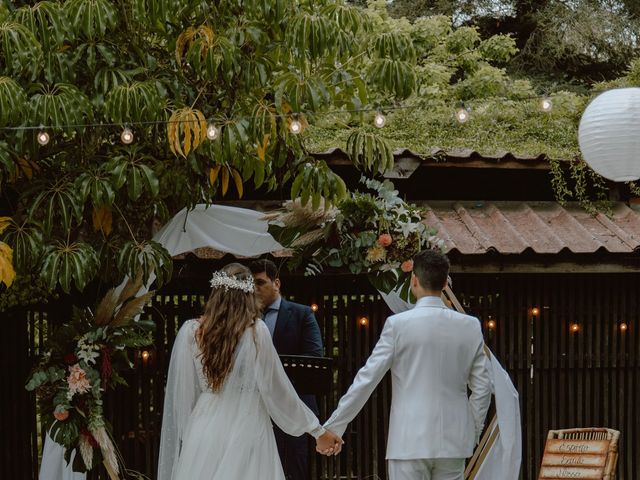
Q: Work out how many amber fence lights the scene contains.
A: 7